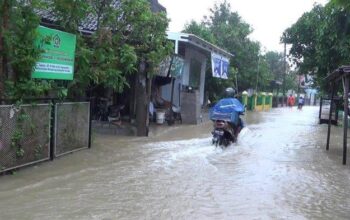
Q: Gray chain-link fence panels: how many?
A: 2